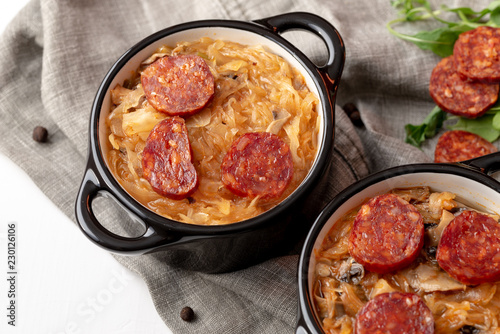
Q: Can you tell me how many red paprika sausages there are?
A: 9